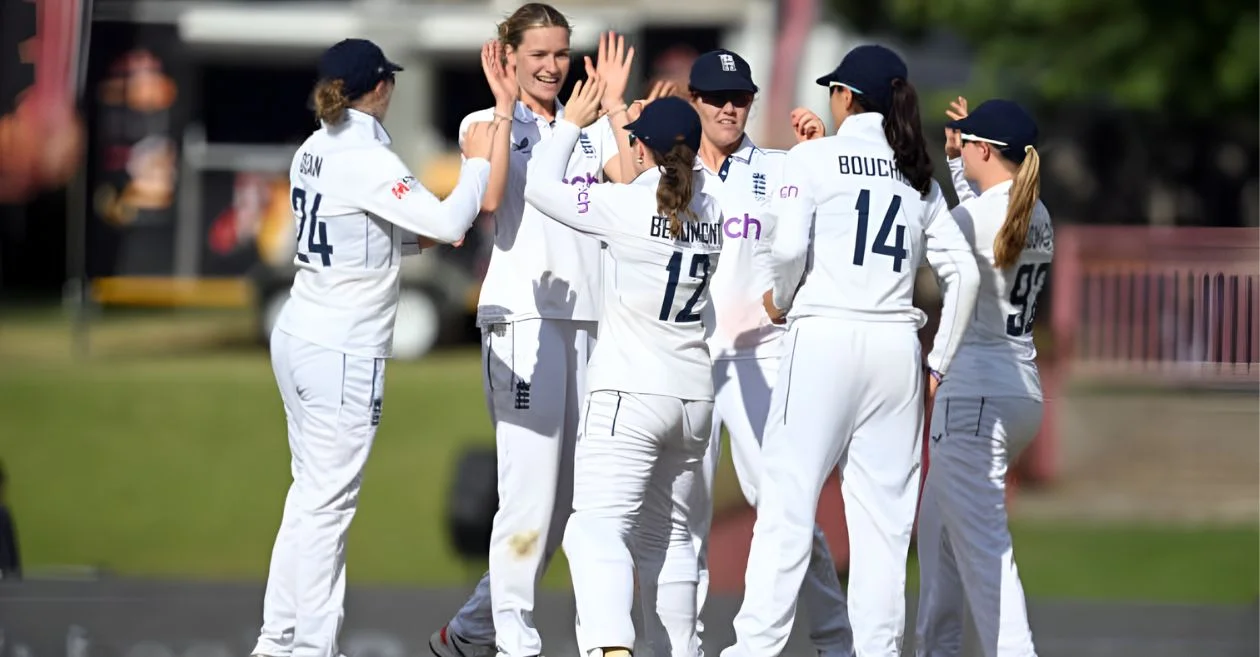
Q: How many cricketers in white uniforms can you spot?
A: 6